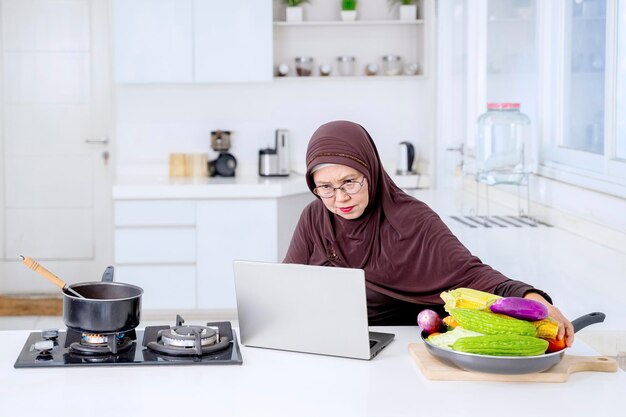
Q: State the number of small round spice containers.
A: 4